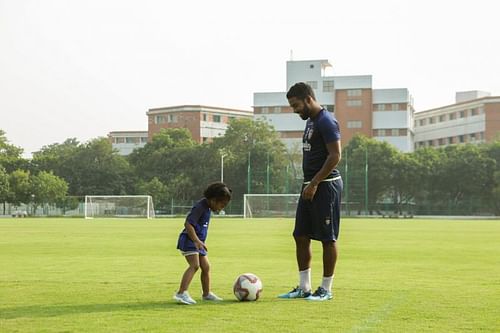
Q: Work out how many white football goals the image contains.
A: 2